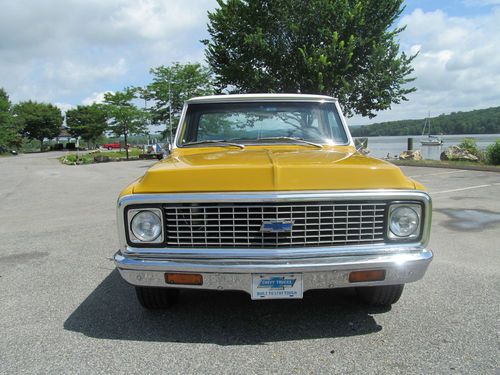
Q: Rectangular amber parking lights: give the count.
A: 2